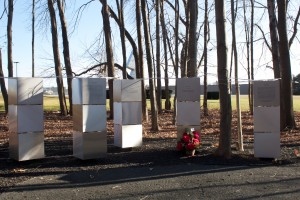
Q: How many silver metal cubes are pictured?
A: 15